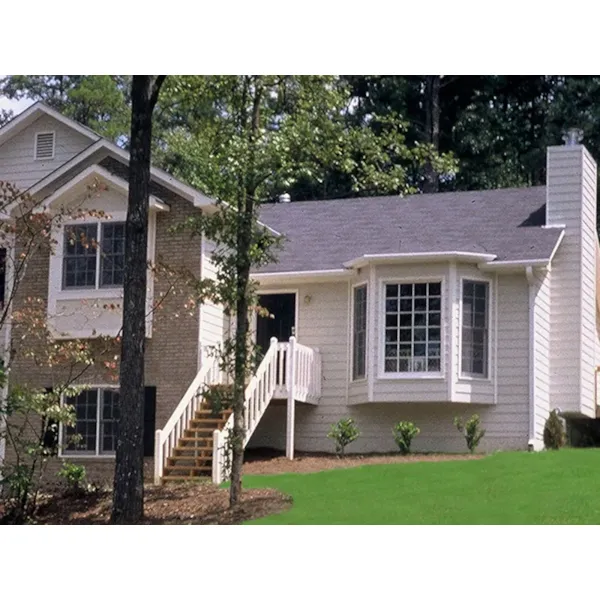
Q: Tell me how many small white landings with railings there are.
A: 1